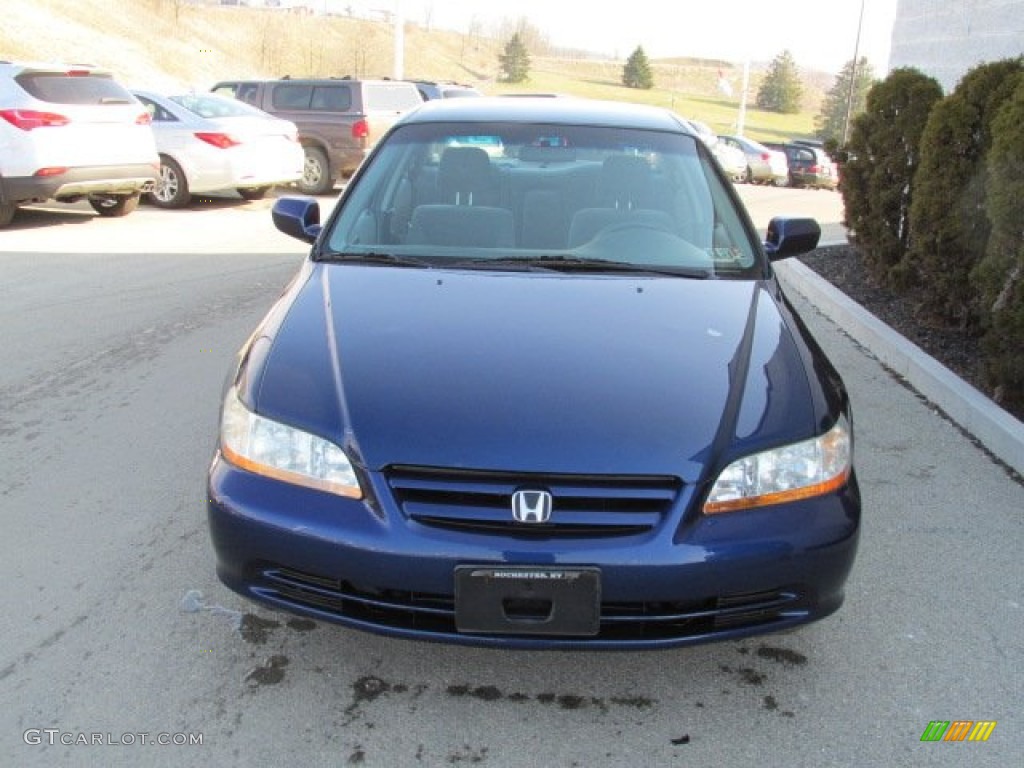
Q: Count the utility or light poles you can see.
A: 3